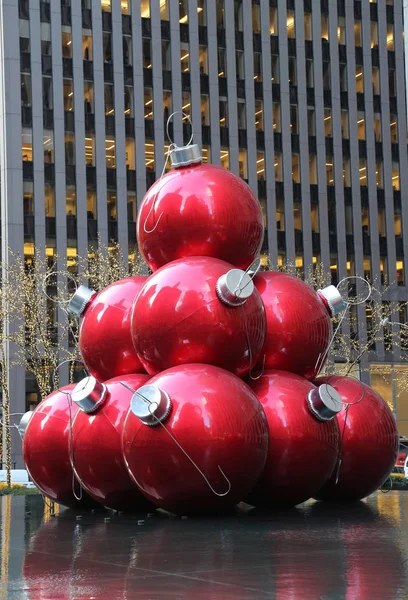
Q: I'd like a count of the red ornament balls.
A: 9